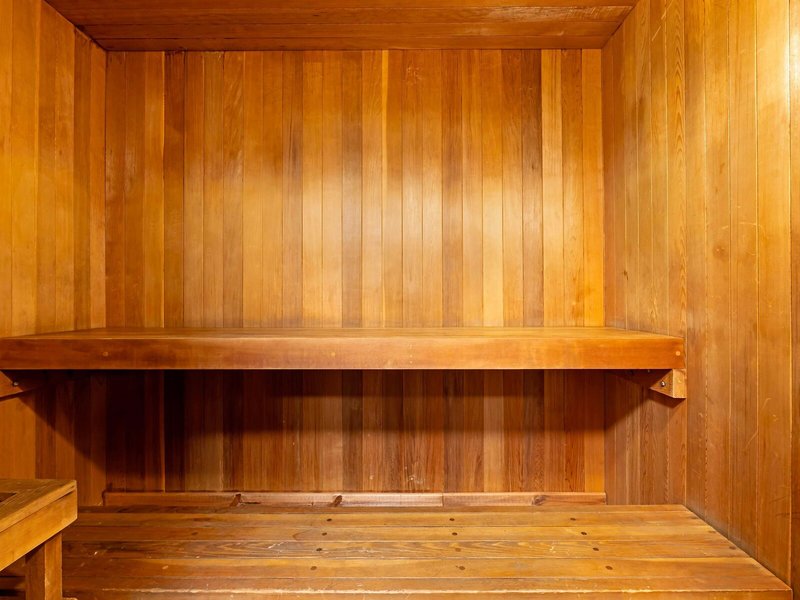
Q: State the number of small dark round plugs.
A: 12